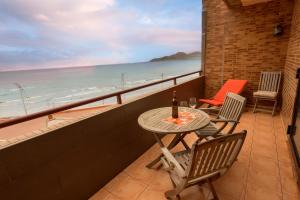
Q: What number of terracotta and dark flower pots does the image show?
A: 0